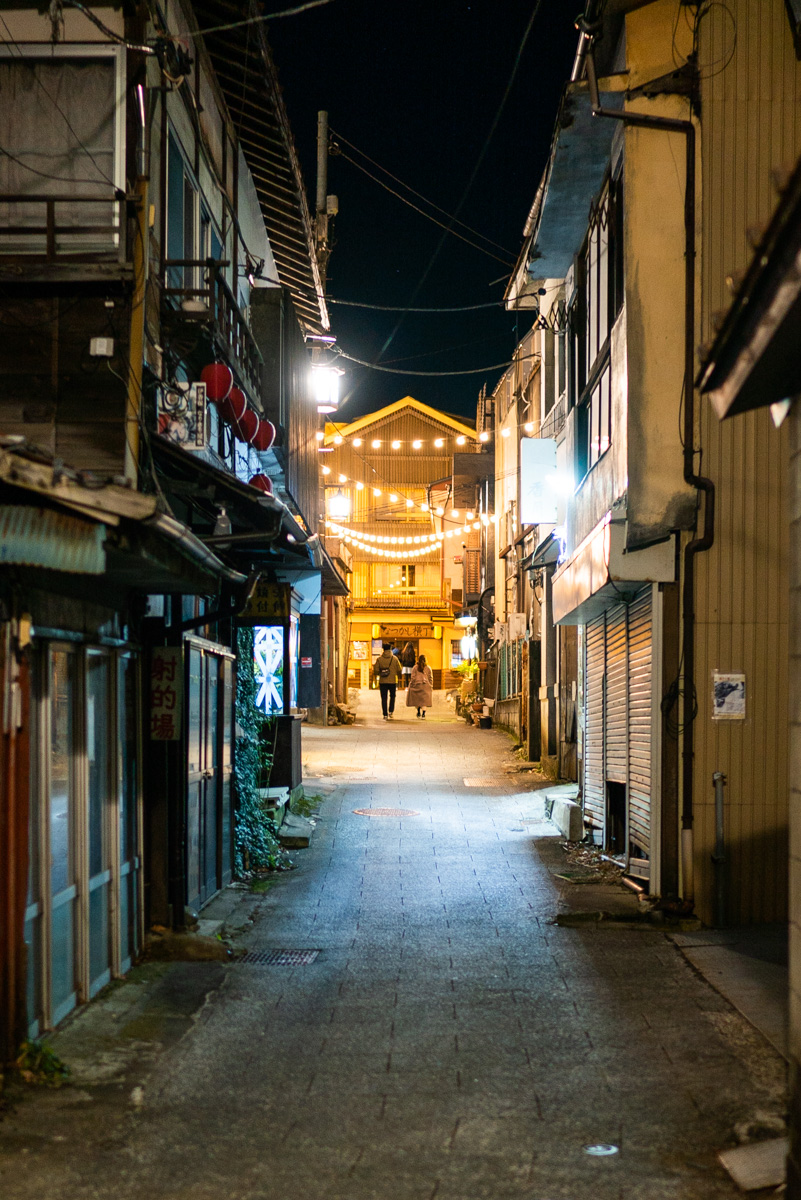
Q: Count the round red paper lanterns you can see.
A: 5